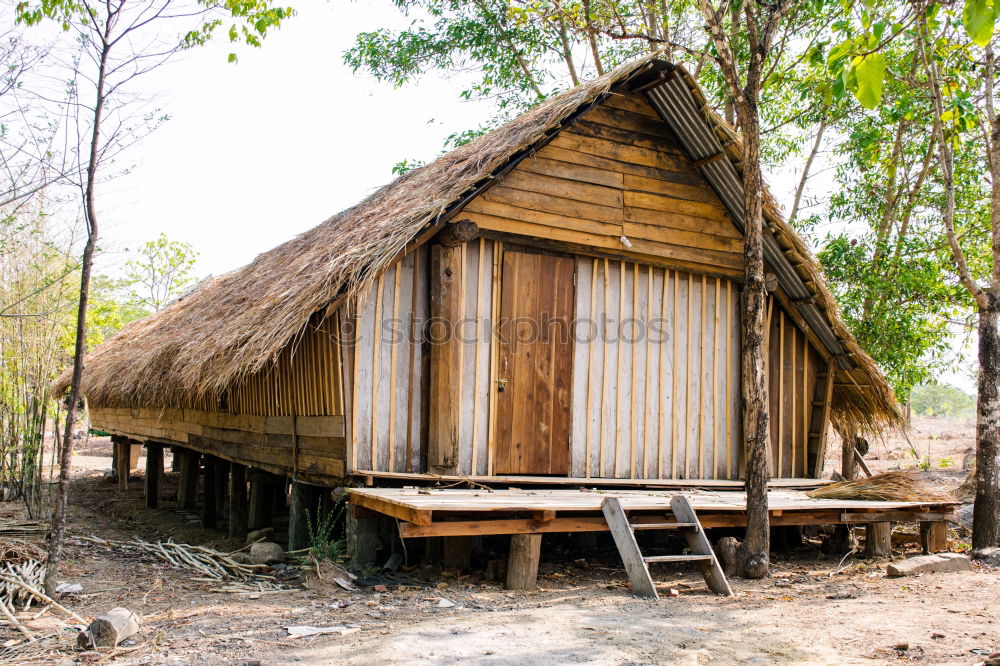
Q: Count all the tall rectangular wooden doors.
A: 1